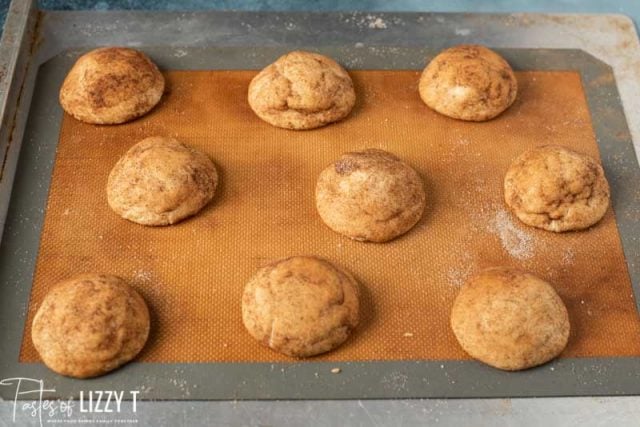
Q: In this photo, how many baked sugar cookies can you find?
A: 9